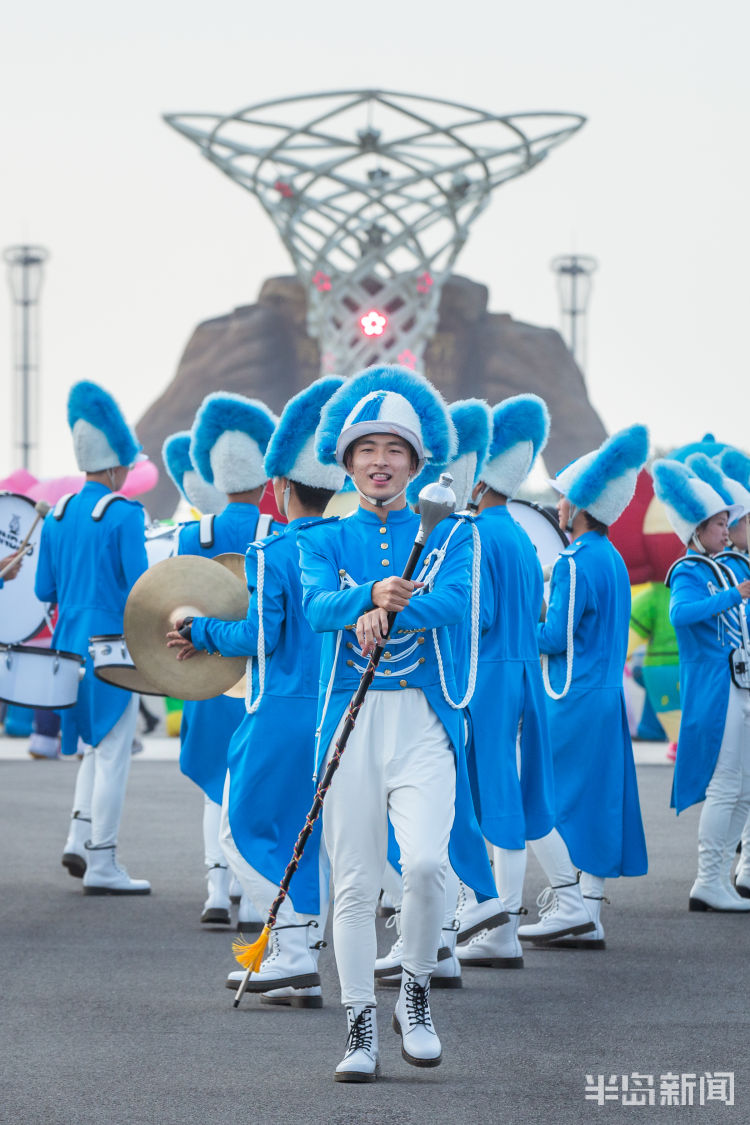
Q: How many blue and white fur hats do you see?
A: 11